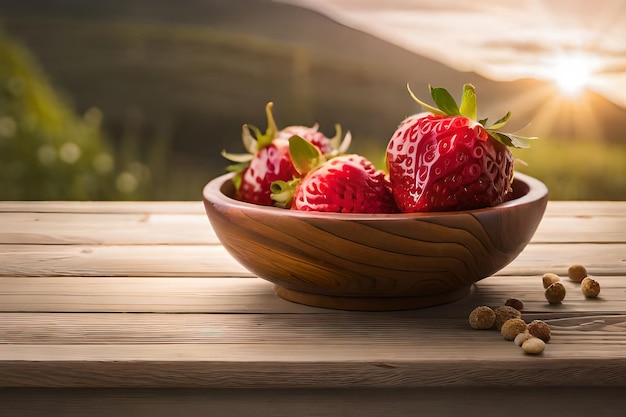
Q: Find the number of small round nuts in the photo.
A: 11